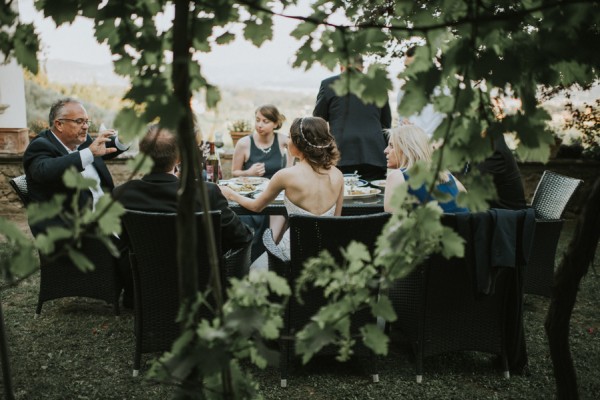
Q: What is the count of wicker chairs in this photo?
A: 5